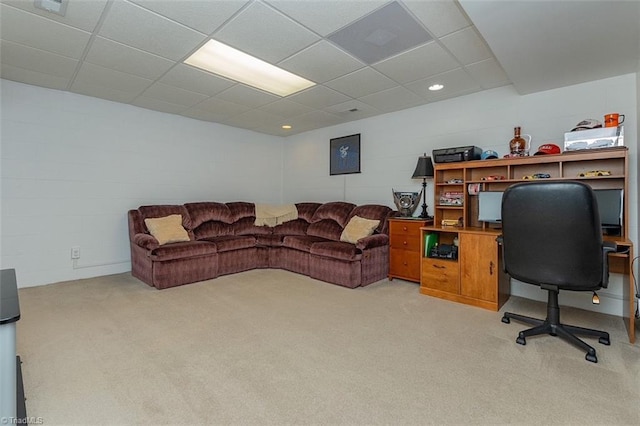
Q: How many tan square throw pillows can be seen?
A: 2